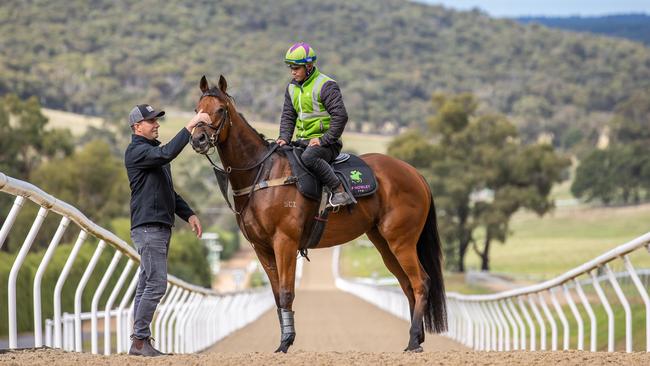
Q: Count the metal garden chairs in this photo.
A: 0